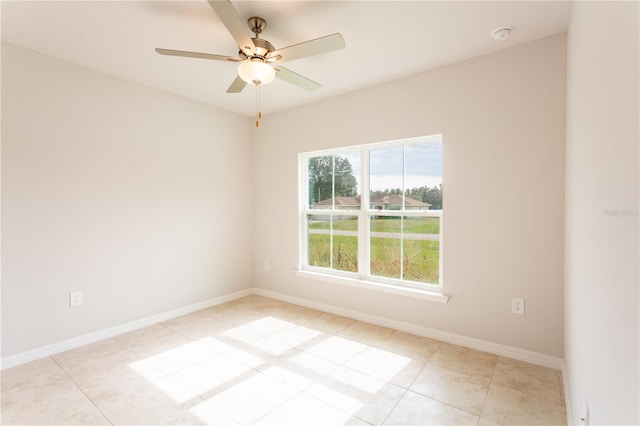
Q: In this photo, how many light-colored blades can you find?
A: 5